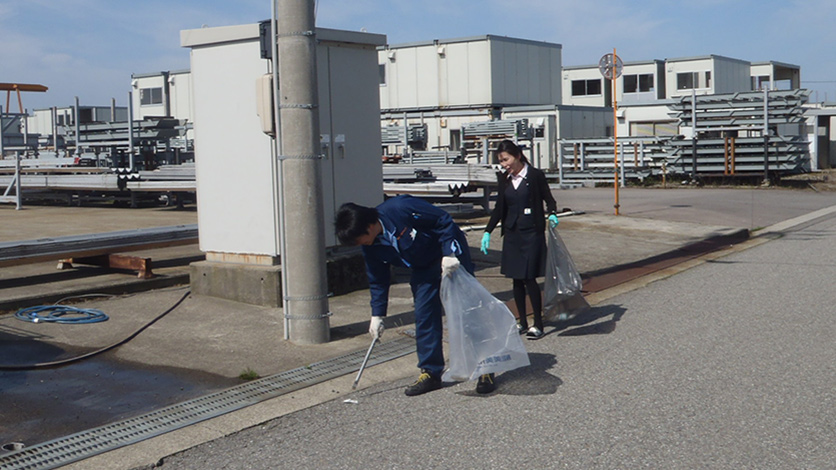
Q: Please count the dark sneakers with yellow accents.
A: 2